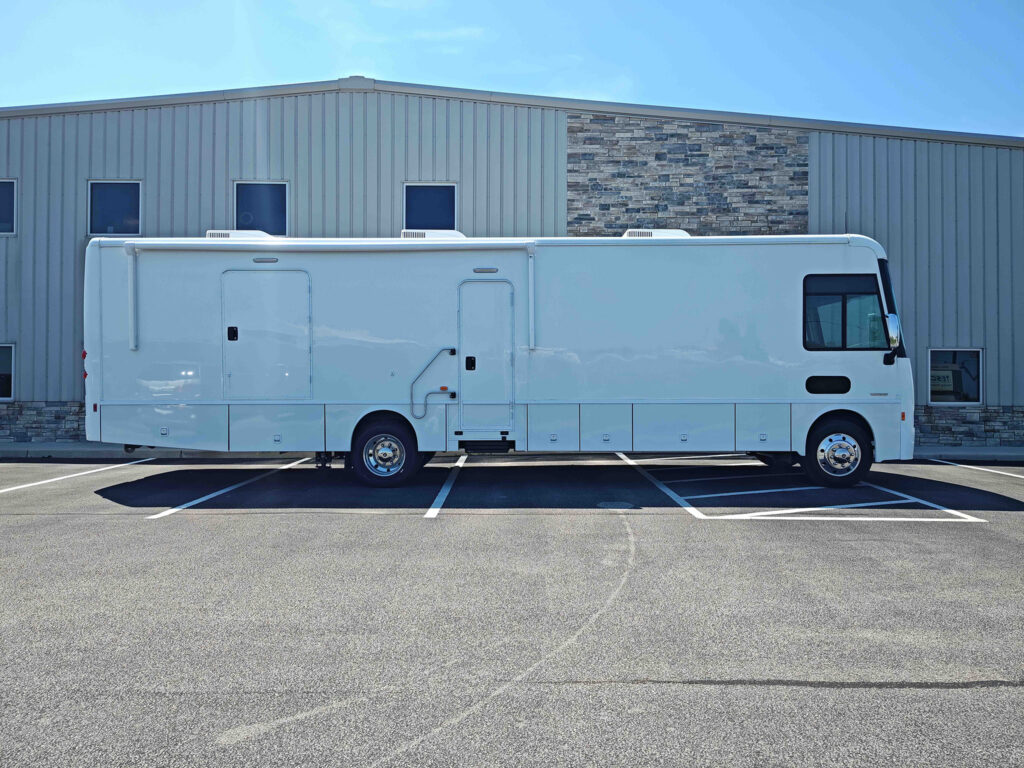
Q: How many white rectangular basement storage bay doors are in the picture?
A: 6